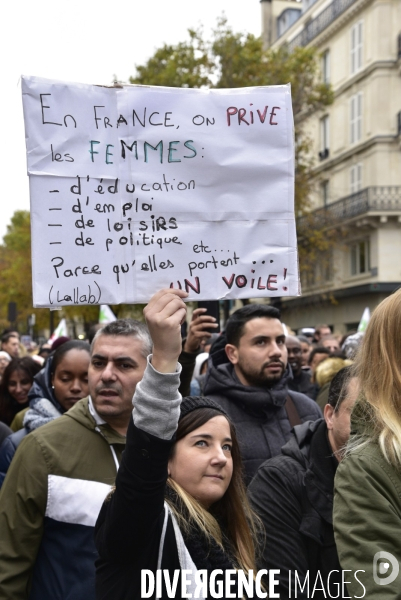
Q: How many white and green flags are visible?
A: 3